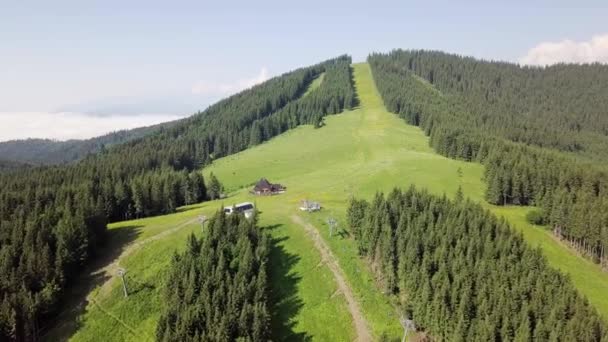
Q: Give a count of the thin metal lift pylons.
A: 4